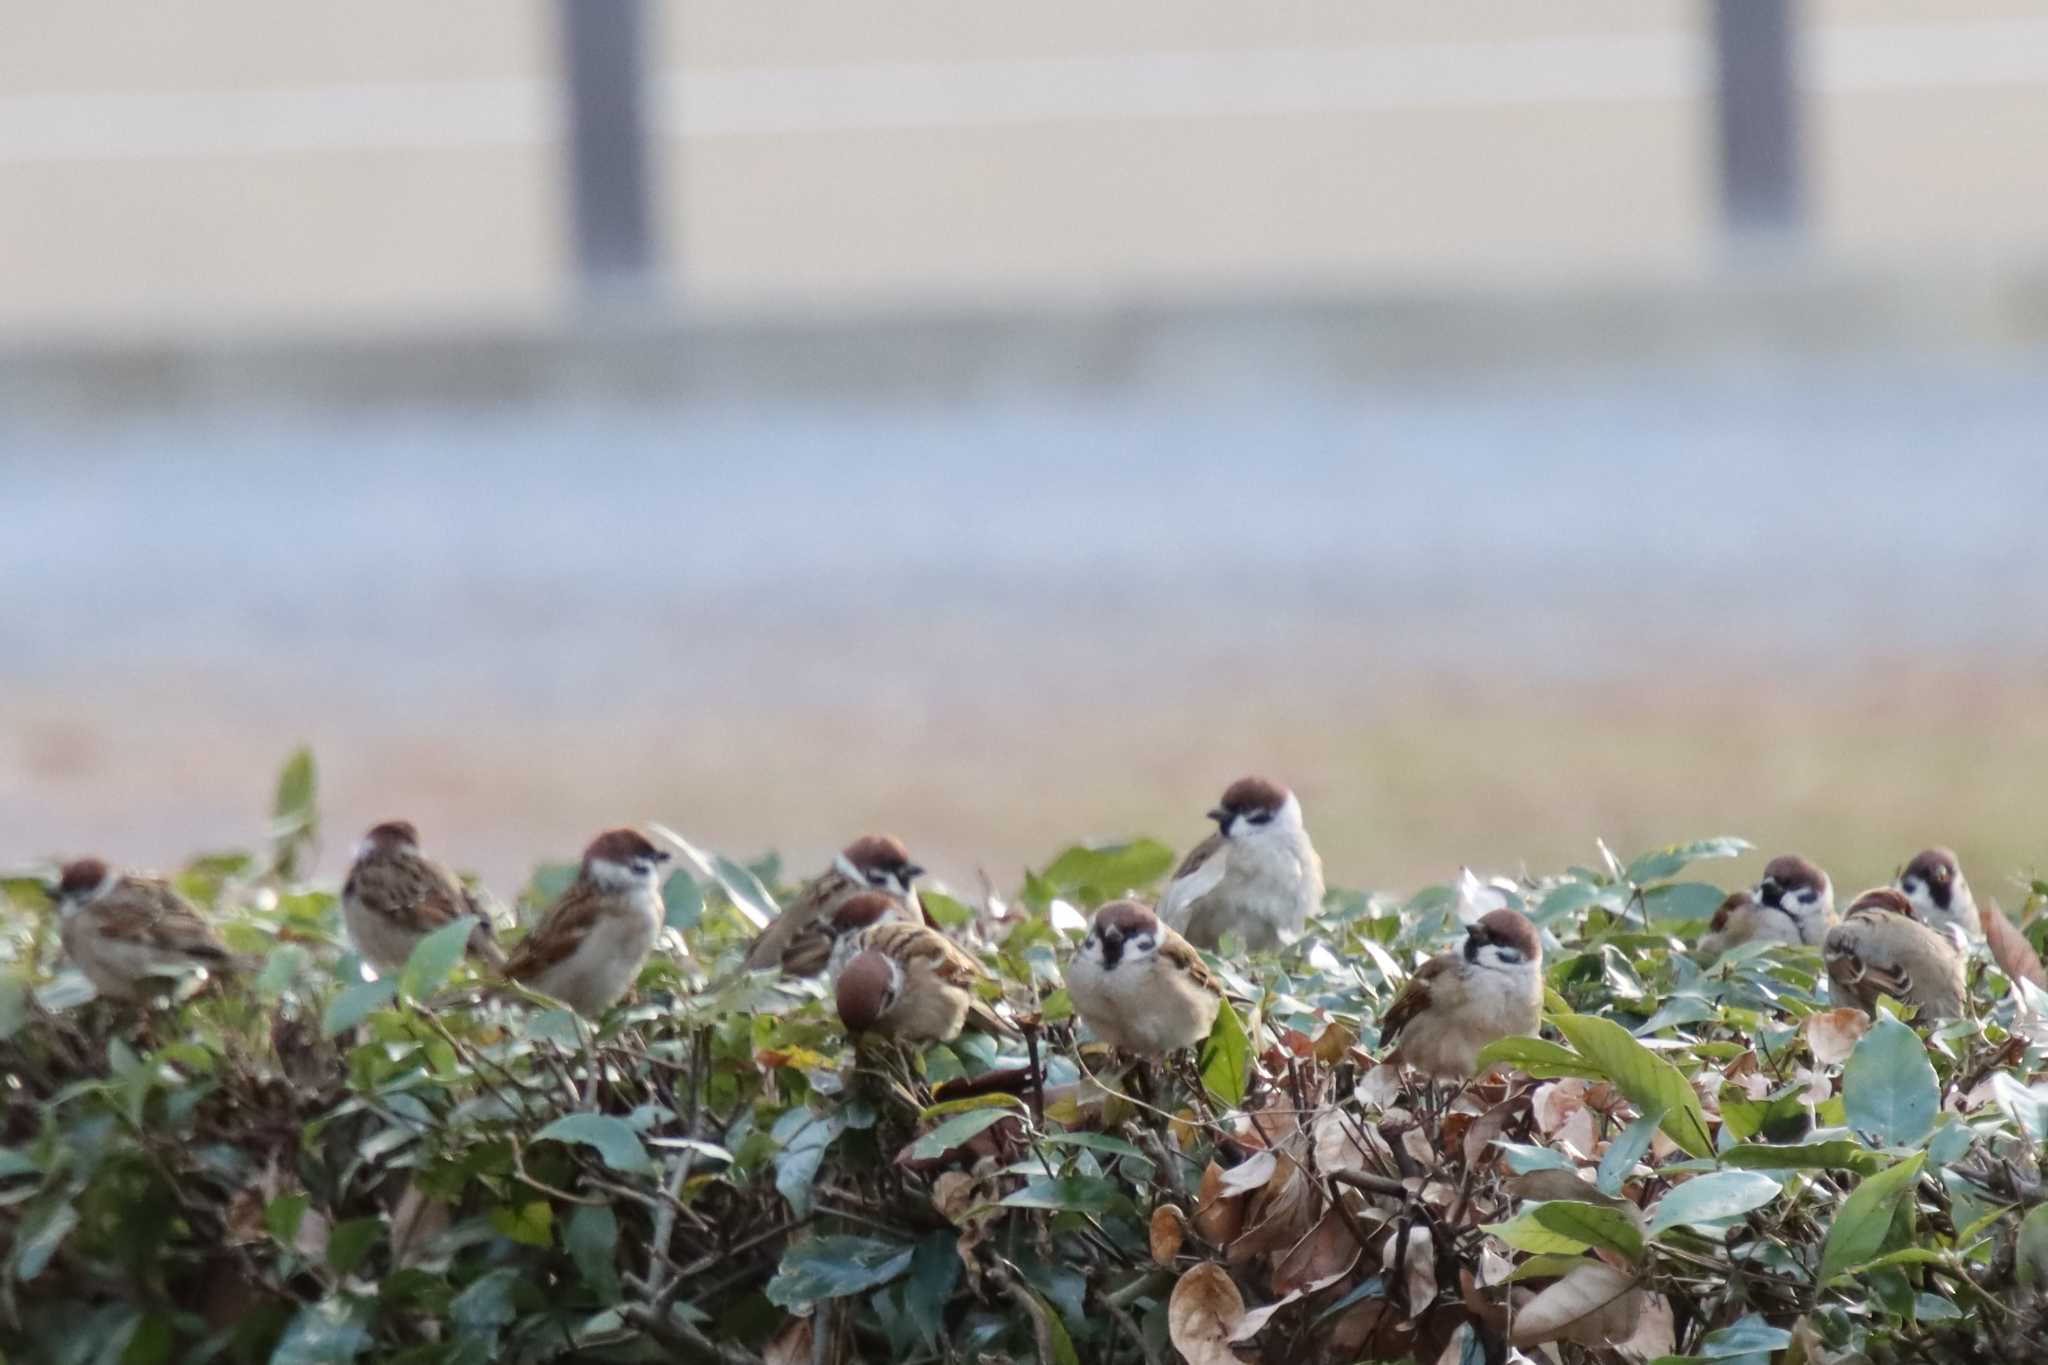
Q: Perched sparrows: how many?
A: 12